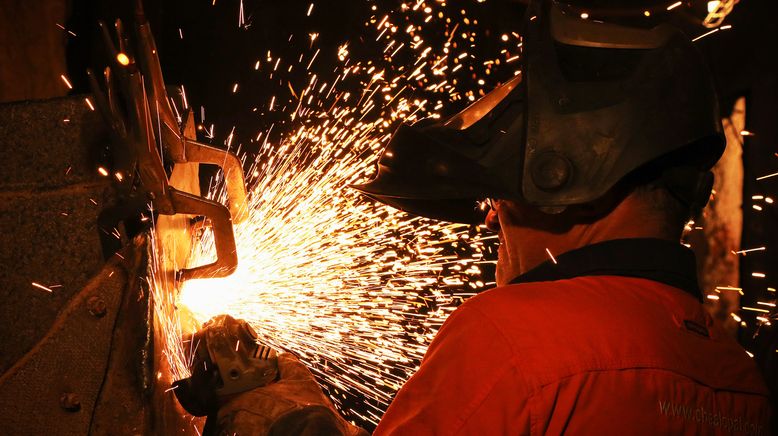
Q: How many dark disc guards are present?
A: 1